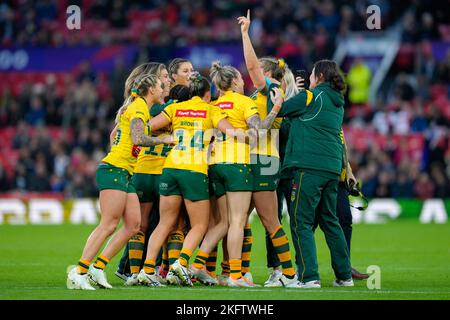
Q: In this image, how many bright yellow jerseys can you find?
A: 5